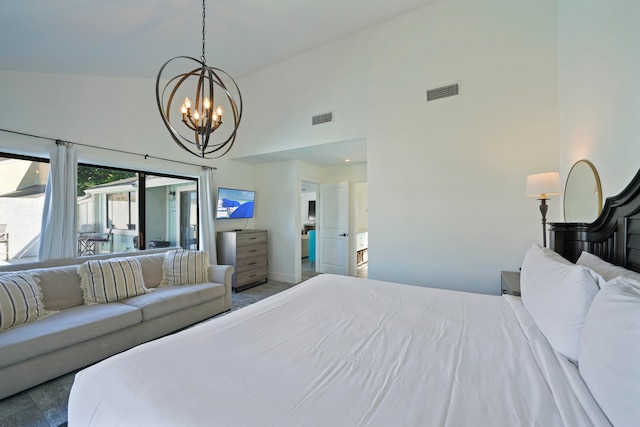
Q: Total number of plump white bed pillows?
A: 3